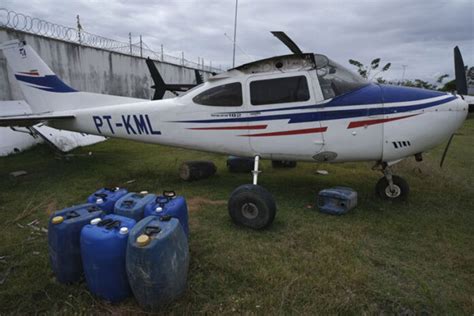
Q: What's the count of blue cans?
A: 7